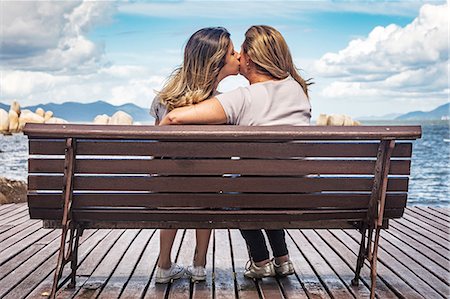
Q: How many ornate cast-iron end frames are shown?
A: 2